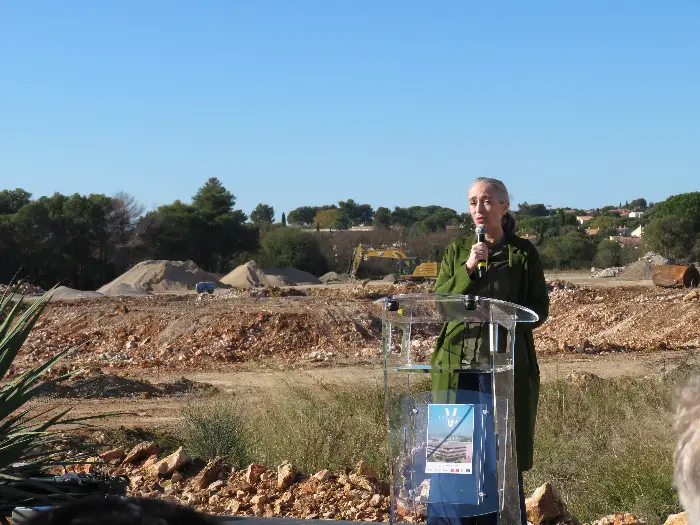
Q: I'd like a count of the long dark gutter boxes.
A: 0